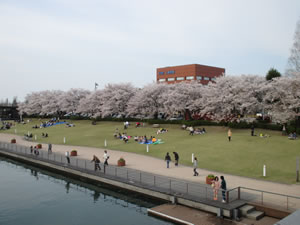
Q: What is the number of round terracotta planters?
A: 5